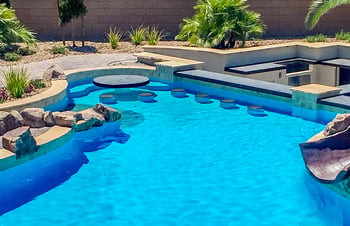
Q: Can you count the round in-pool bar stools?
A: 6